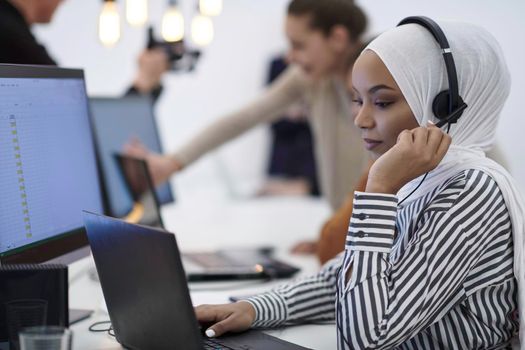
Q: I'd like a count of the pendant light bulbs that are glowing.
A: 5